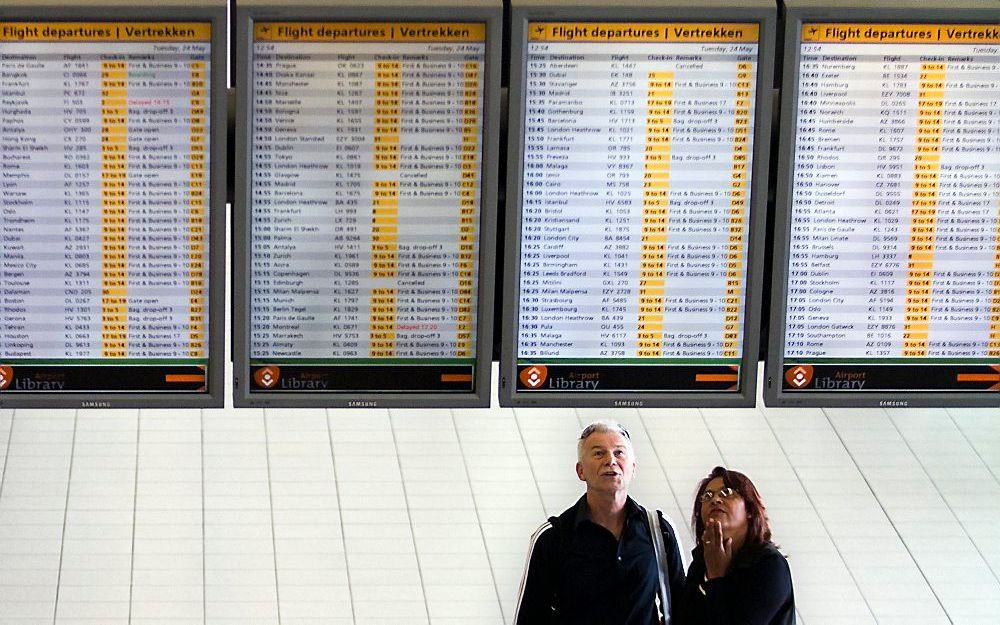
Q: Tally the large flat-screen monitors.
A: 4